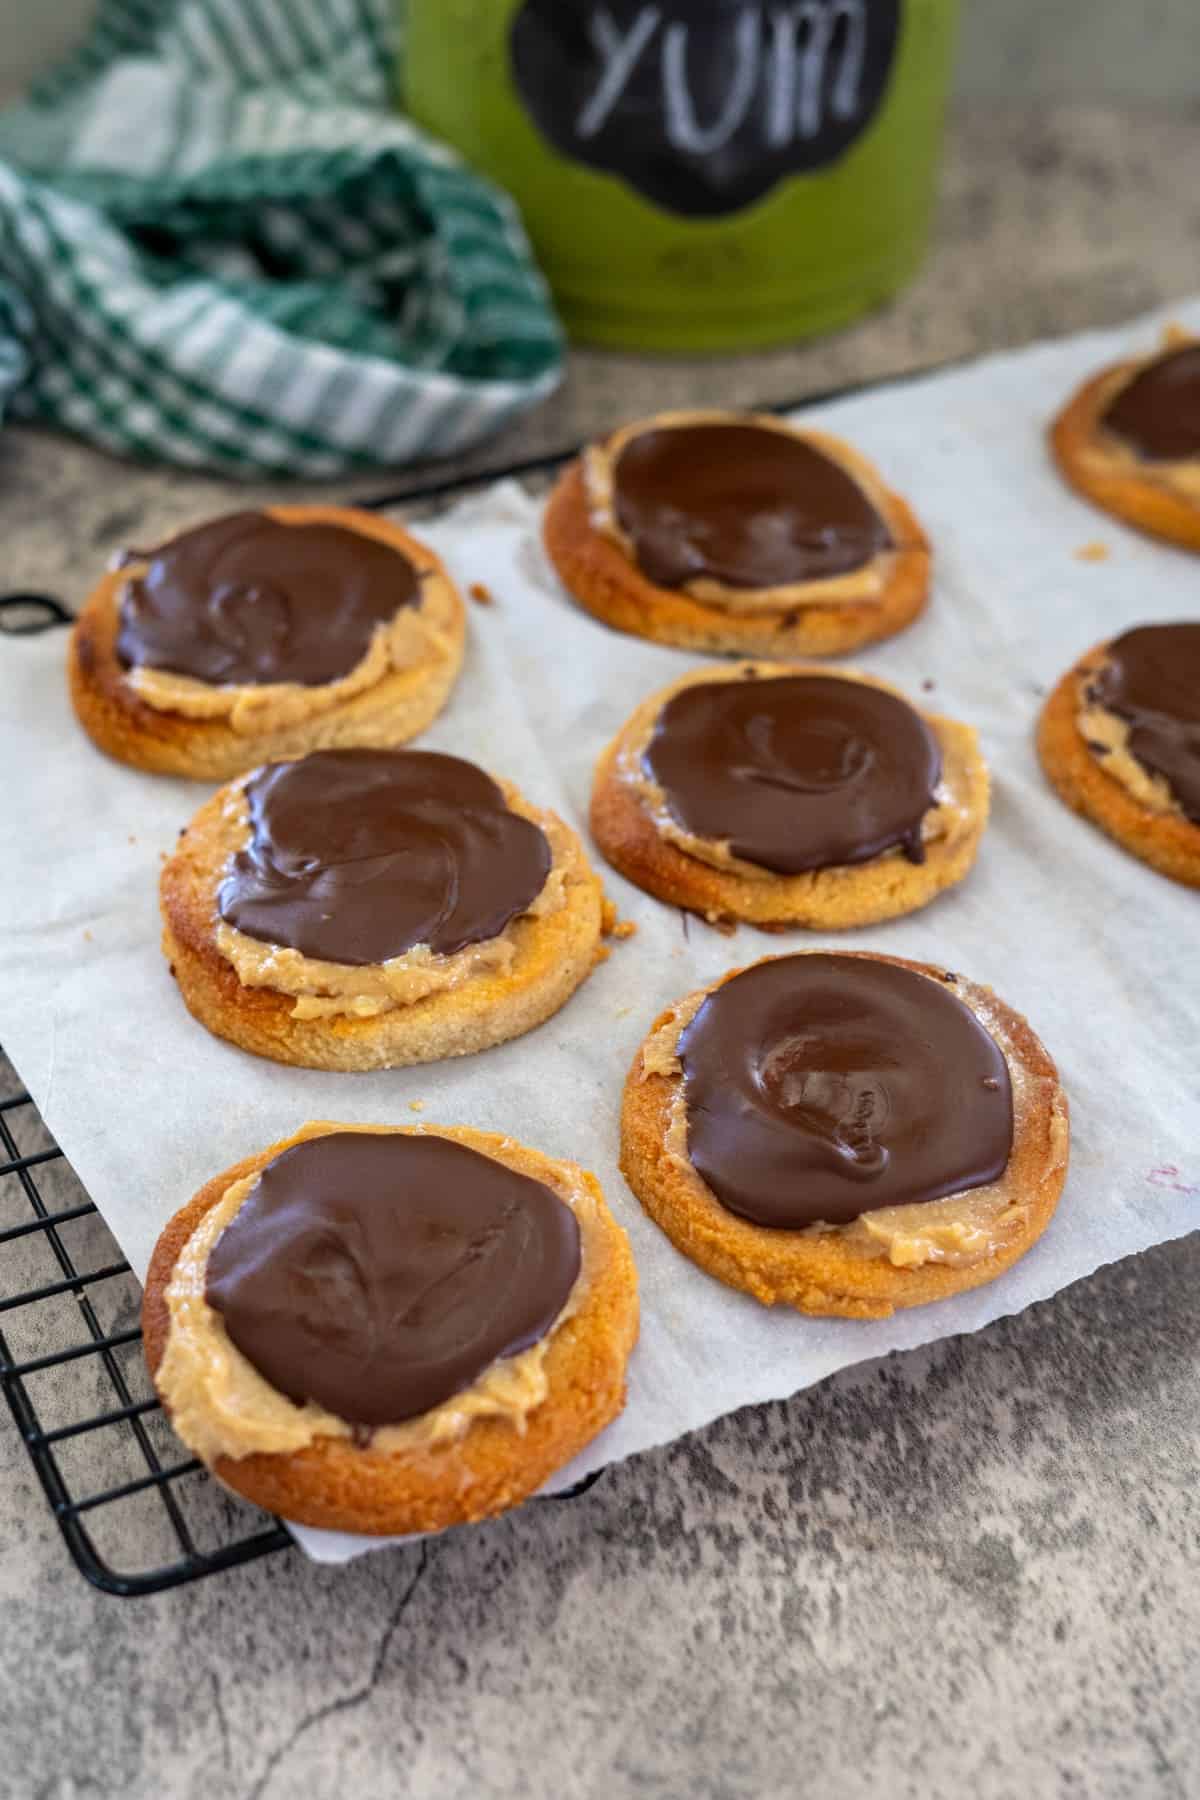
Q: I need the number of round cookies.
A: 8